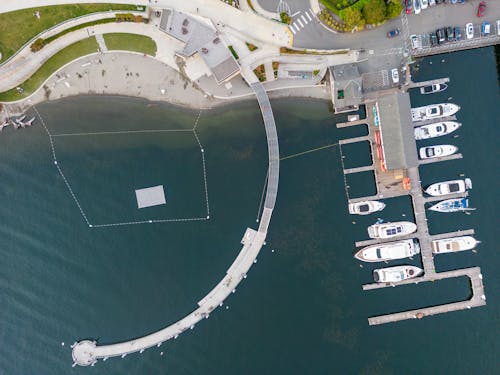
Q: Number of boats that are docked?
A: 11